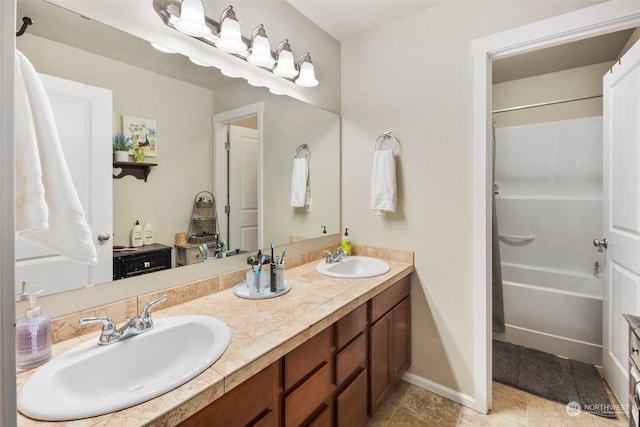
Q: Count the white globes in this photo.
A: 5